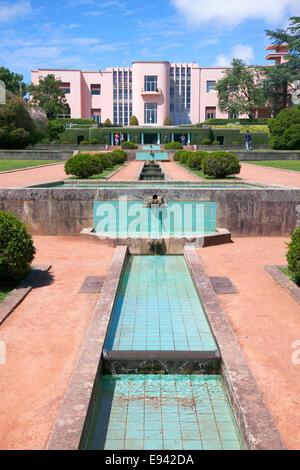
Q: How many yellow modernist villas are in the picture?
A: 0